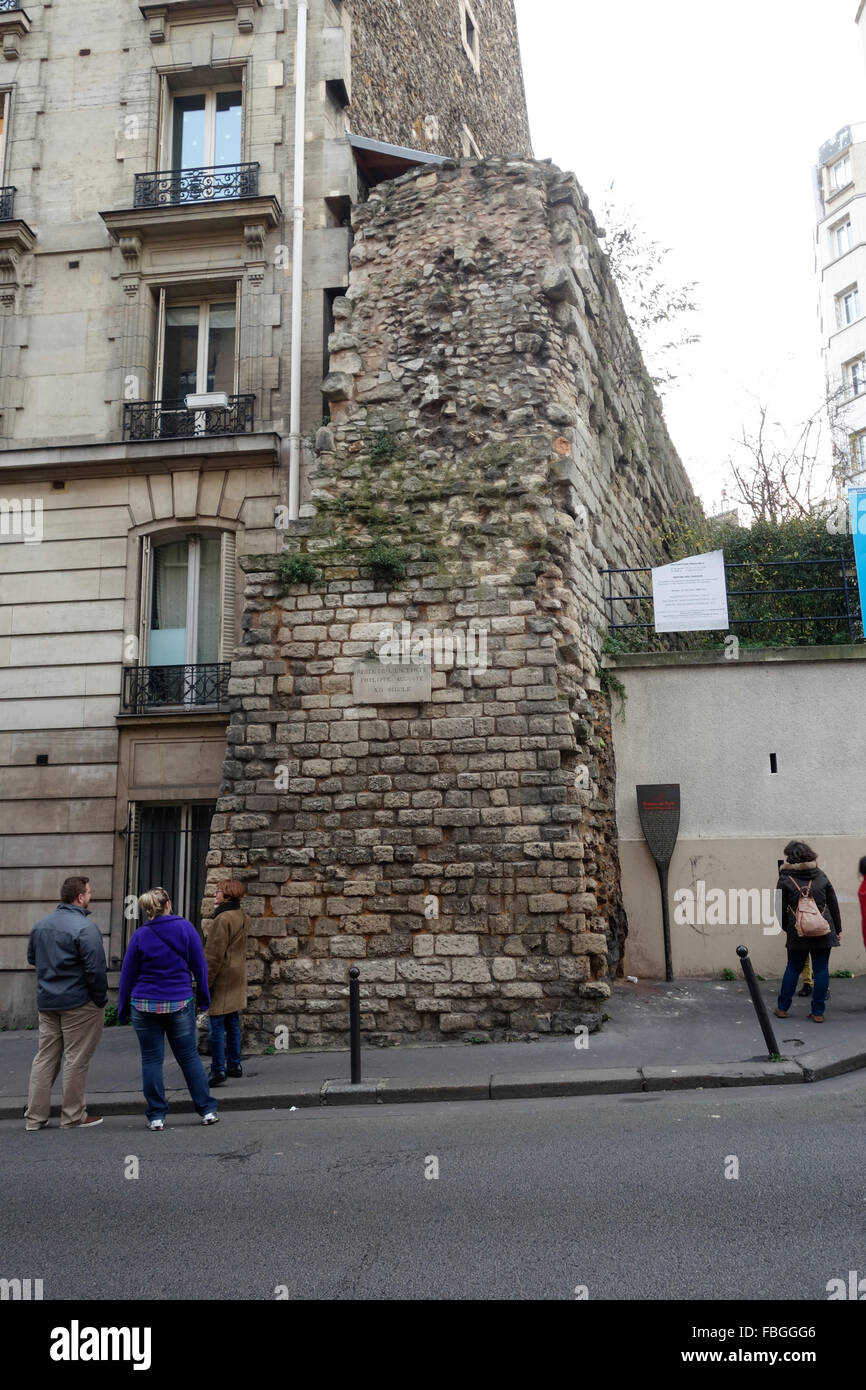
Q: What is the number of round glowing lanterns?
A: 0